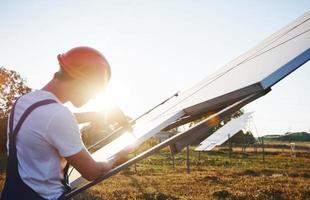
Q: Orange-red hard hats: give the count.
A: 1